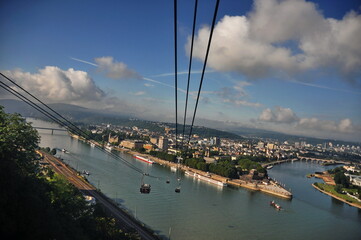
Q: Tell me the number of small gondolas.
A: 3